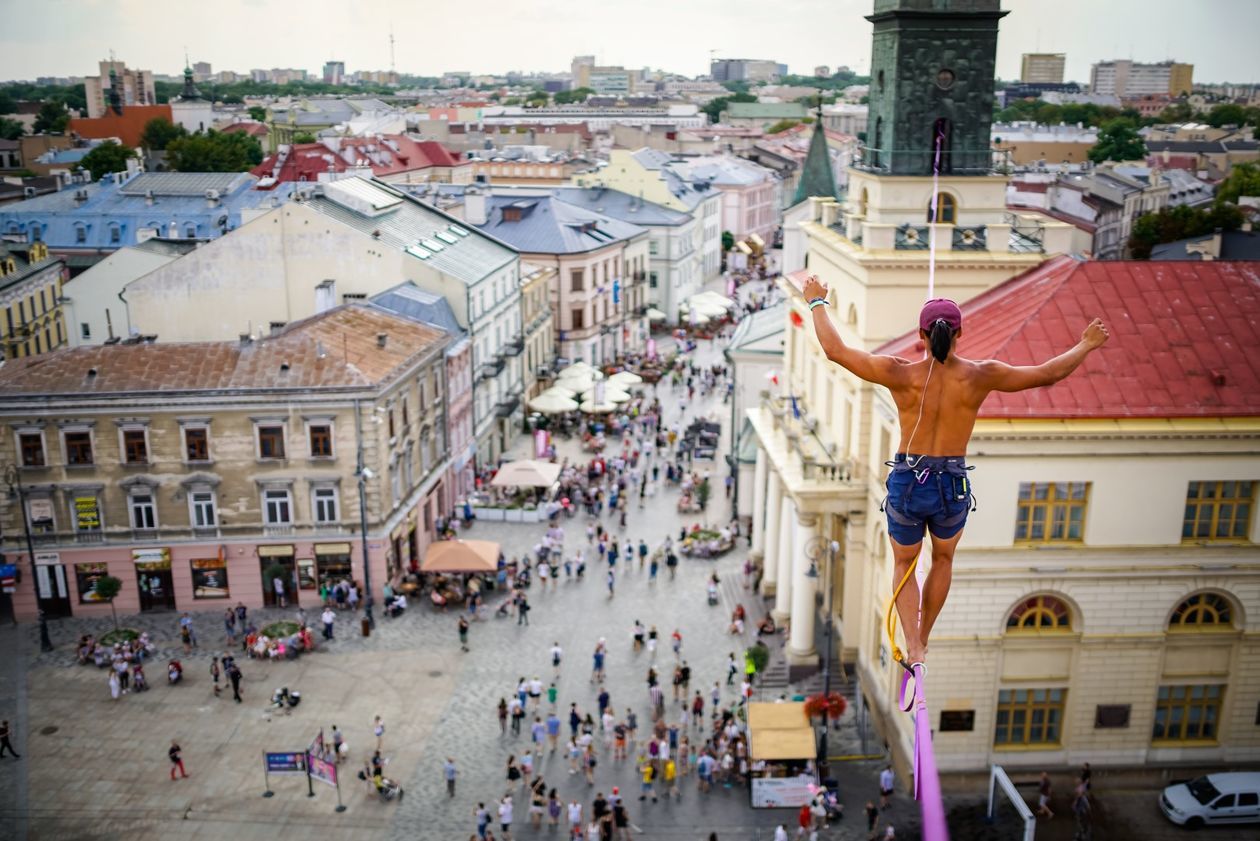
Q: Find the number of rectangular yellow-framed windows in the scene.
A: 4